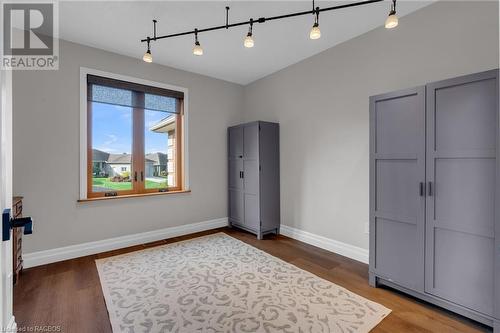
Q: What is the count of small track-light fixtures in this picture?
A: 5